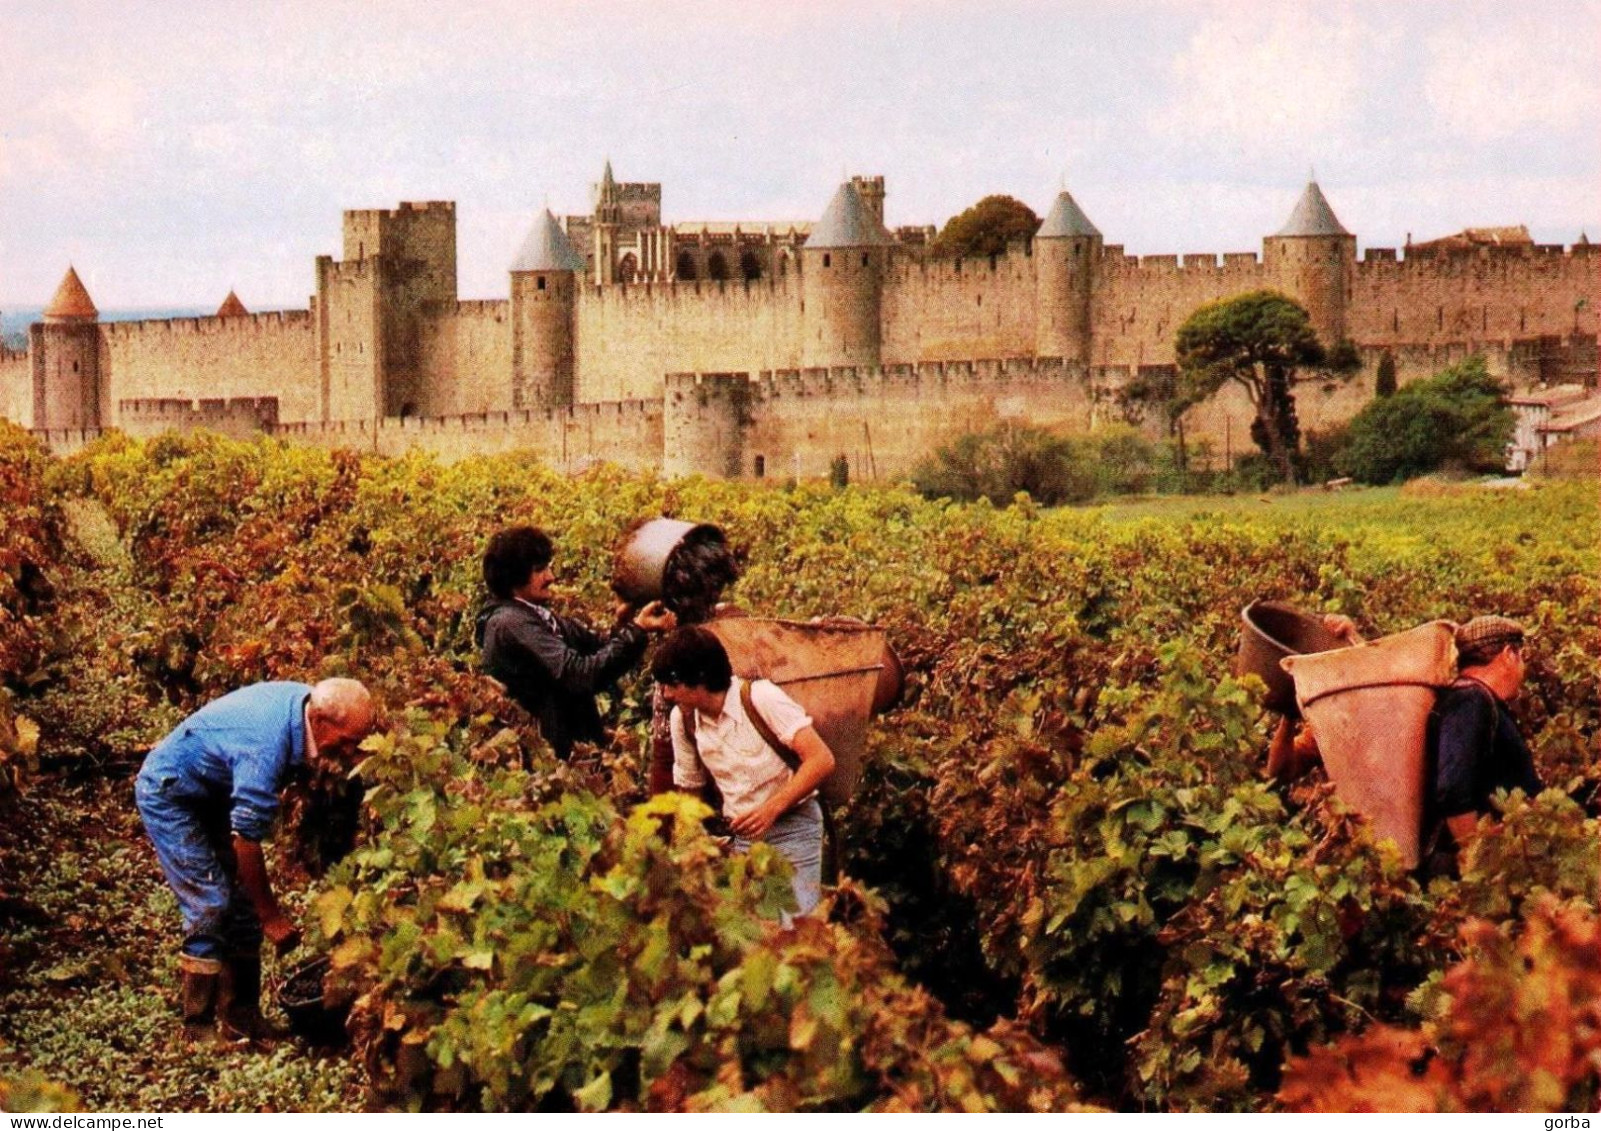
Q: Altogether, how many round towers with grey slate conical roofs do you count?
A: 4